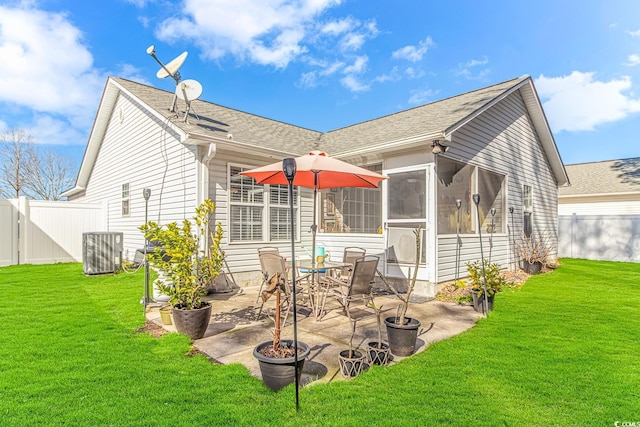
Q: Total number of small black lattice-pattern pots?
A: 2